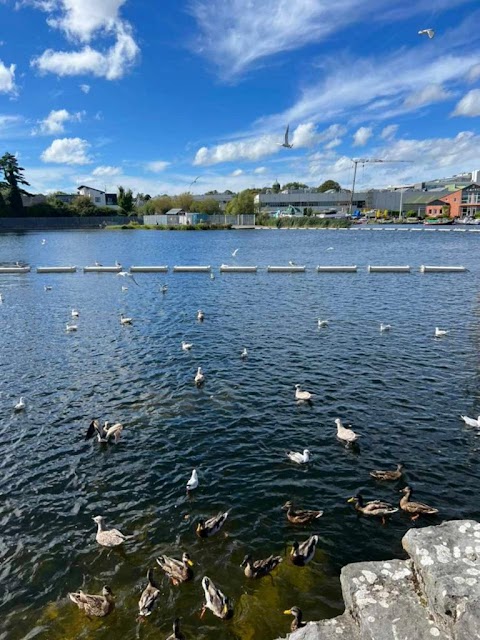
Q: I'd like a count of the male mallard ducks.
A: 6